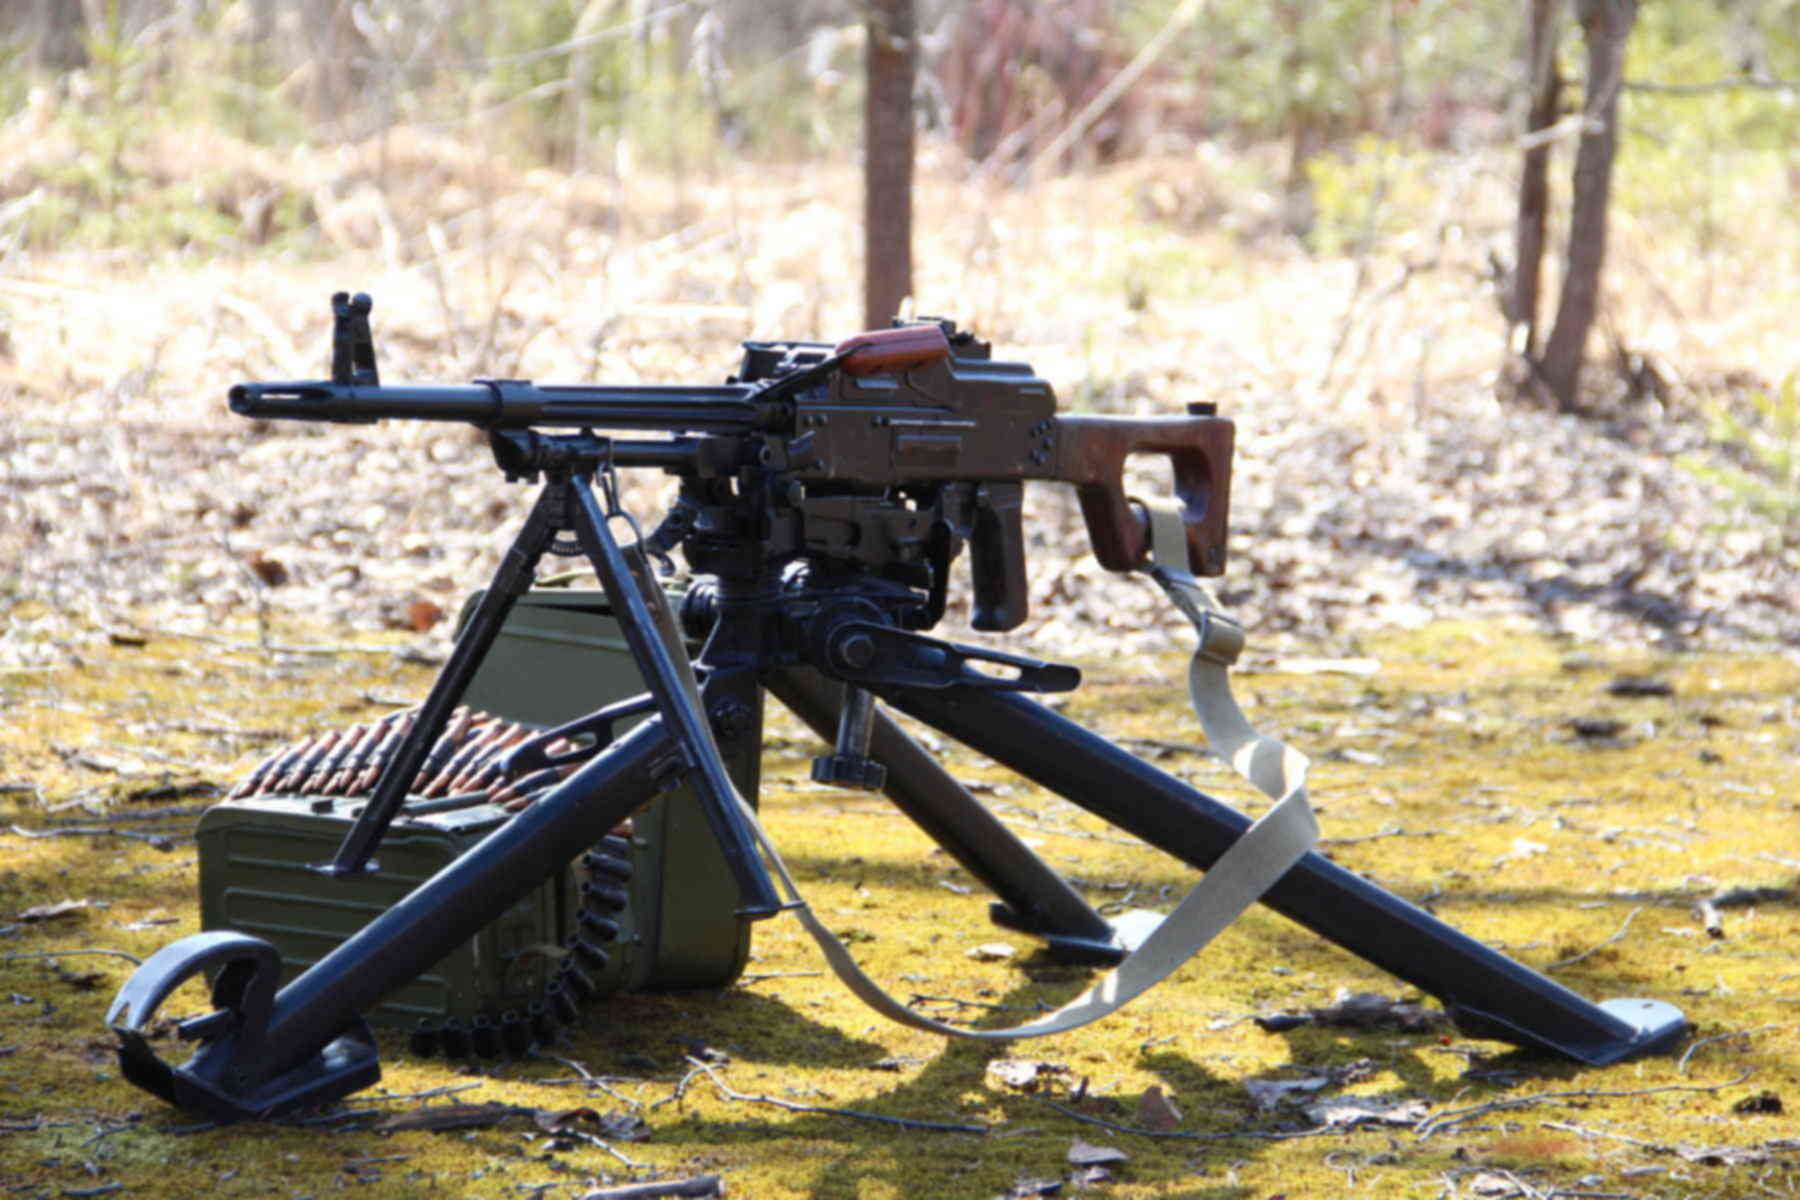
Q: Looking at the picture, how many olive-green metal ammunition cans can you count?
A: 2